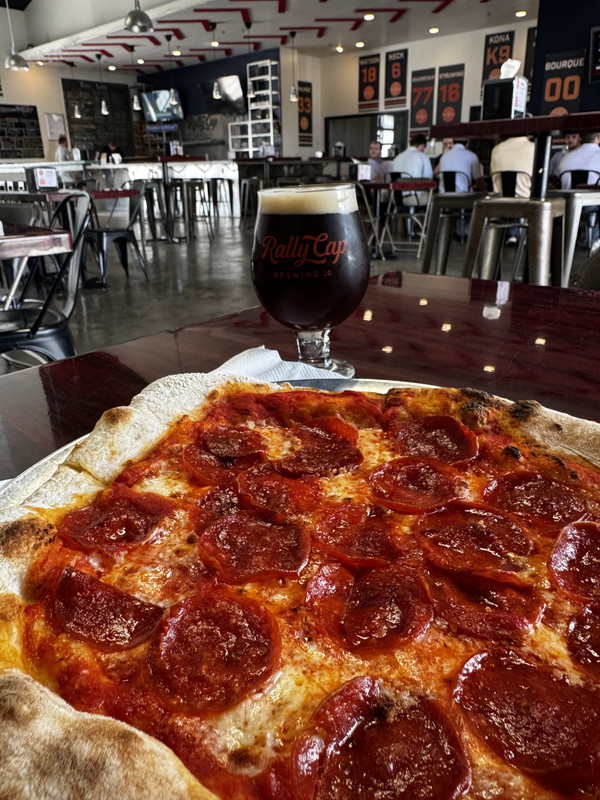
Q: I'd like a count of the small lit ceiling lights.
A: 10